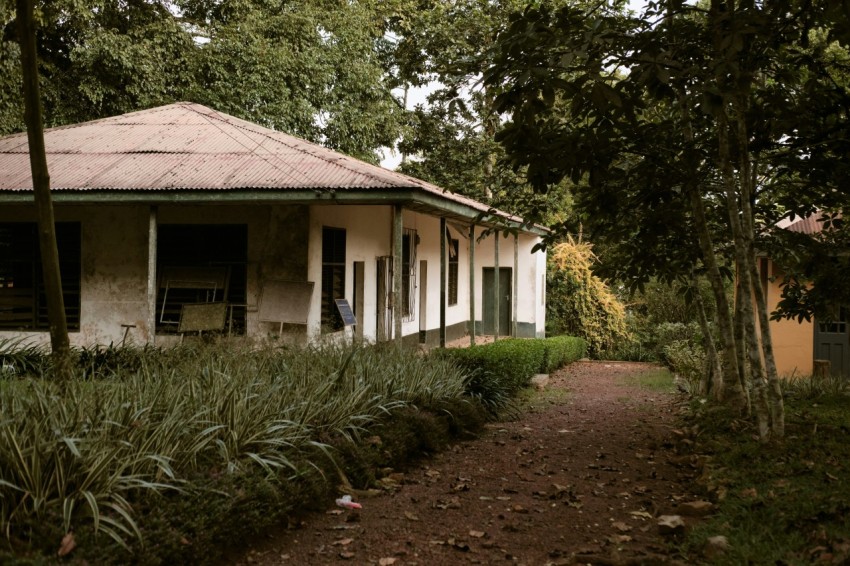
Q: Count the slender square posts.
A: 6